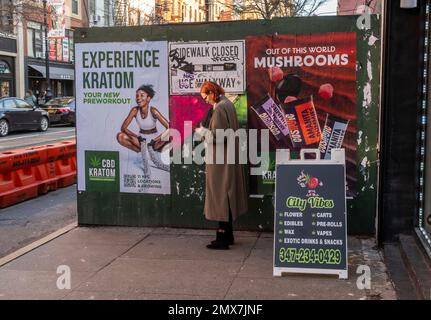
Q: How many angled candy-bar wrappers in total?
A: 3